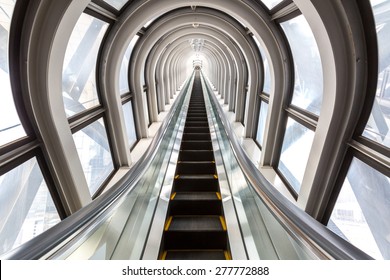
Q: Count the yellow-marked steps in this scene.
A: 5